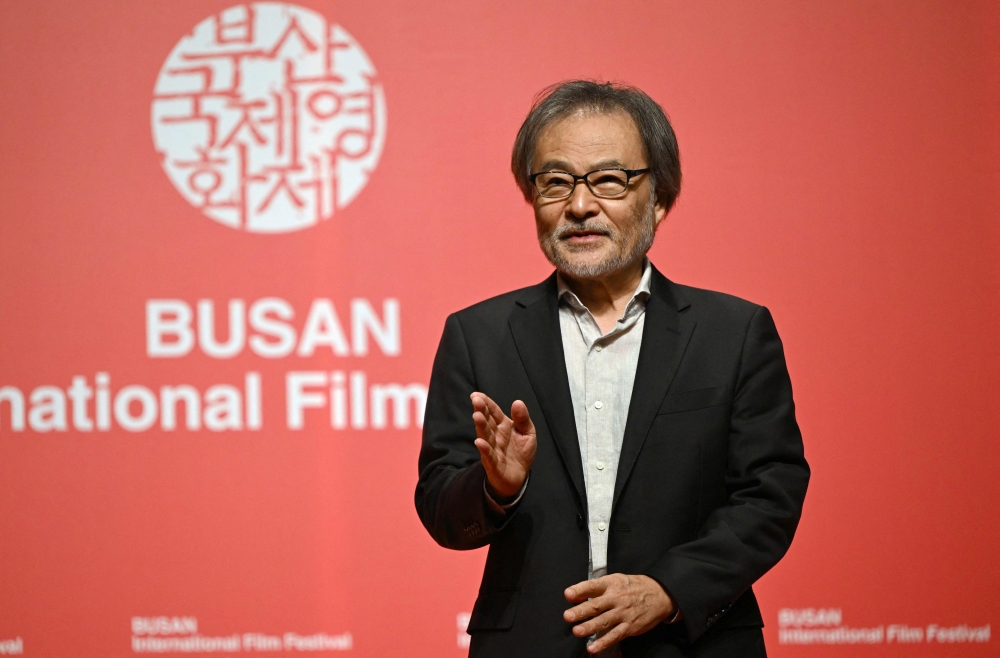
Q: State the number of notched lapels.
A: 2